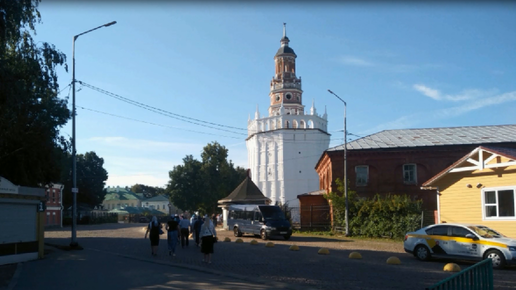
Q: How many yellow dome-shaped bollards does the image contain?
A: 9